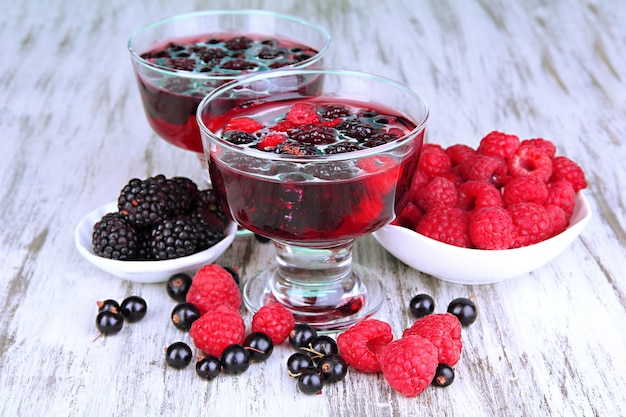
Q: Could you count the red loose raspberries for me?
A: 6